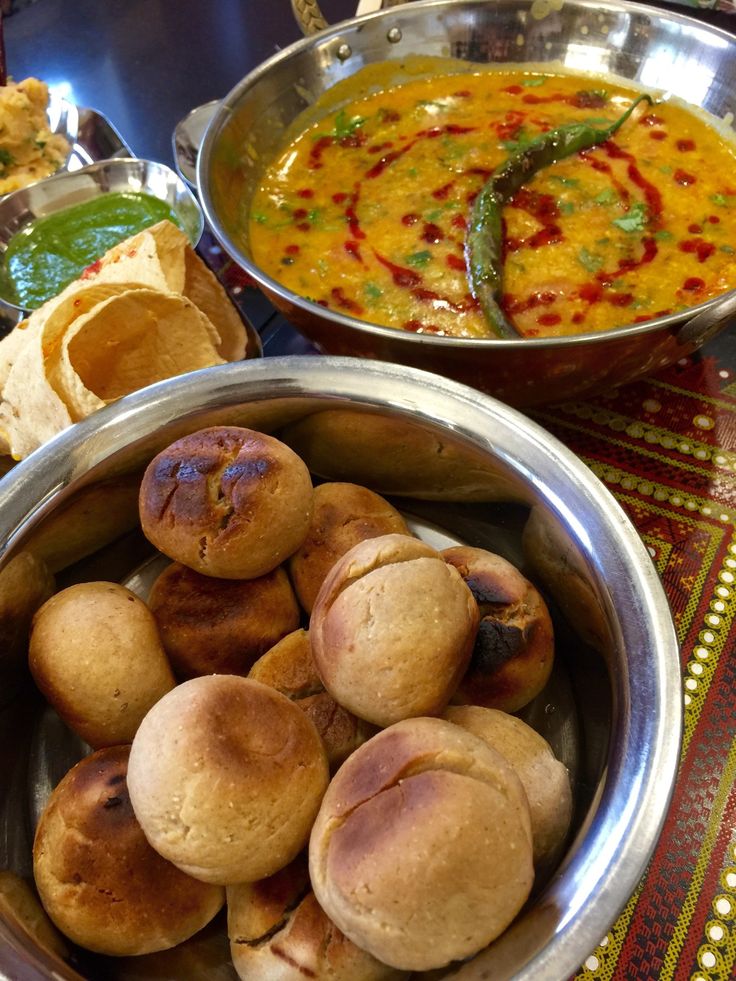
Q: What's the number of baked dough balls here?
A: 12